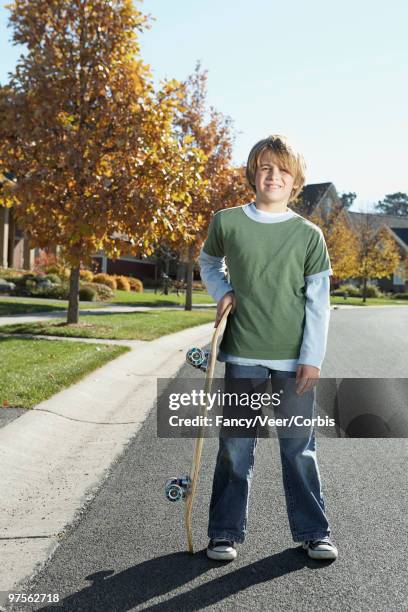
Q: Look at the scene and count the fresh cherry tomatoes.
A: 0